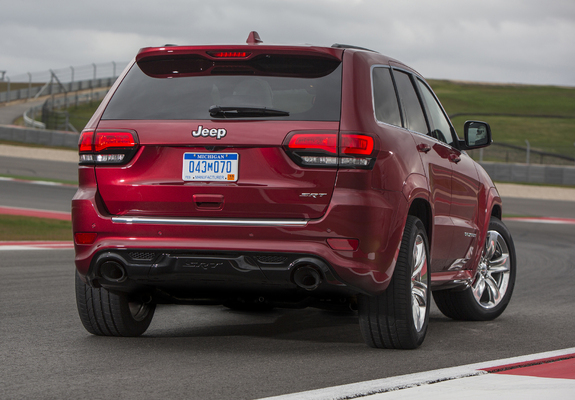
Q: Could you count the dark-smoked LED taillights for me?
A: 2